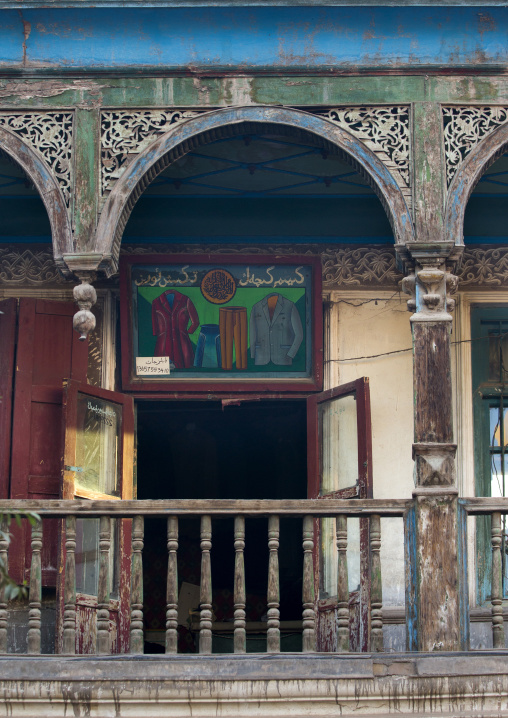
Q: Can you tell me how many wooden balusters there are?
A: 13